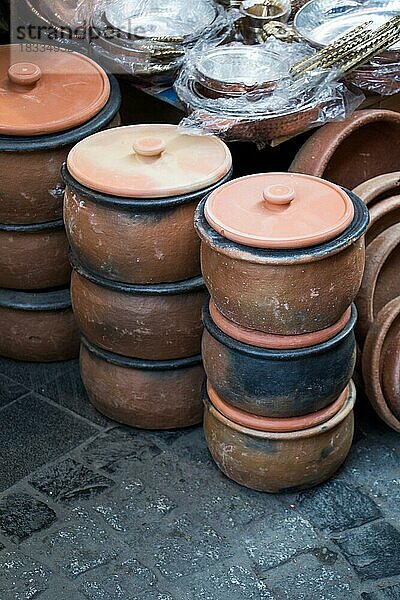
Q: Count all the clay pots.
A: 9